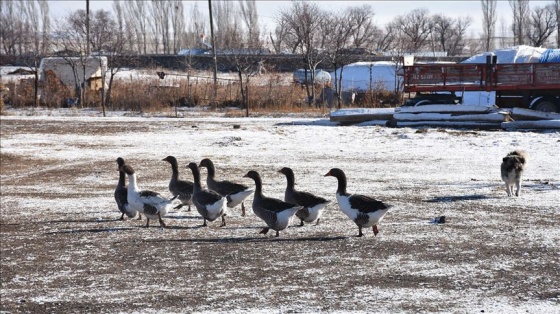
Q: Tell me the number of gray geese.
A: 6